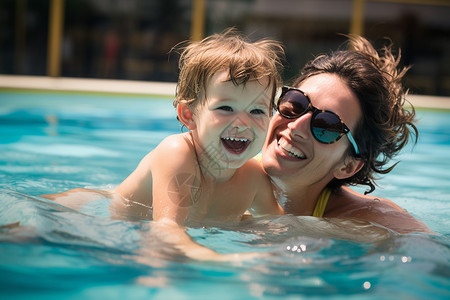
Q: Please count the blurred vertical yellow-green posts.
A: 3